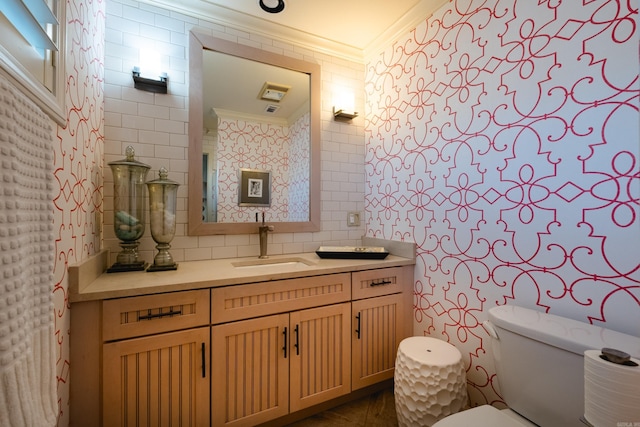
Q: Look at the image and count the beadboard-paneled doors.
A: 4